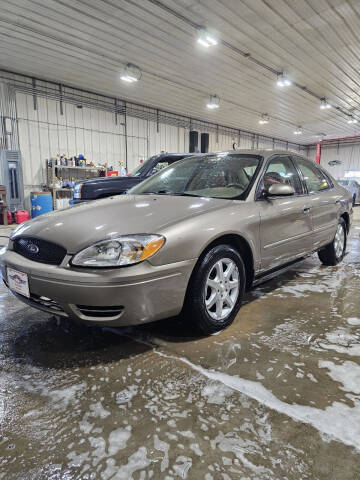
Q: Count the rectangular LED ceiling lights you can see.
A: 8